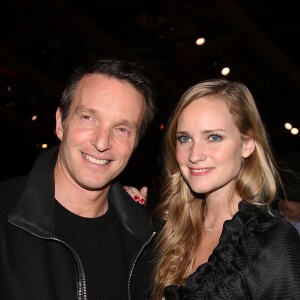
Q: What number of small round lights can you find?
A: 6